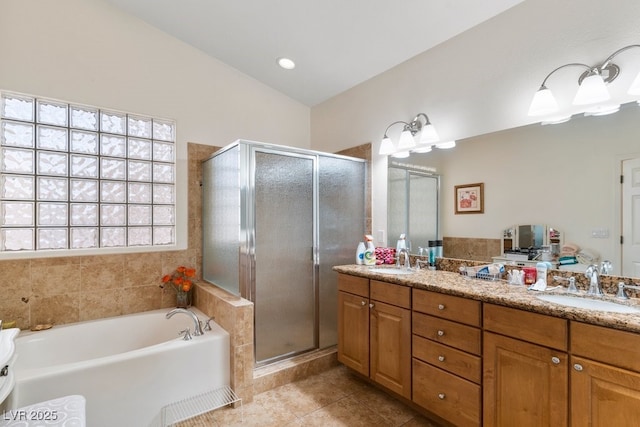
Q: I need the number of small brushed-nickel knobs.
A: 8